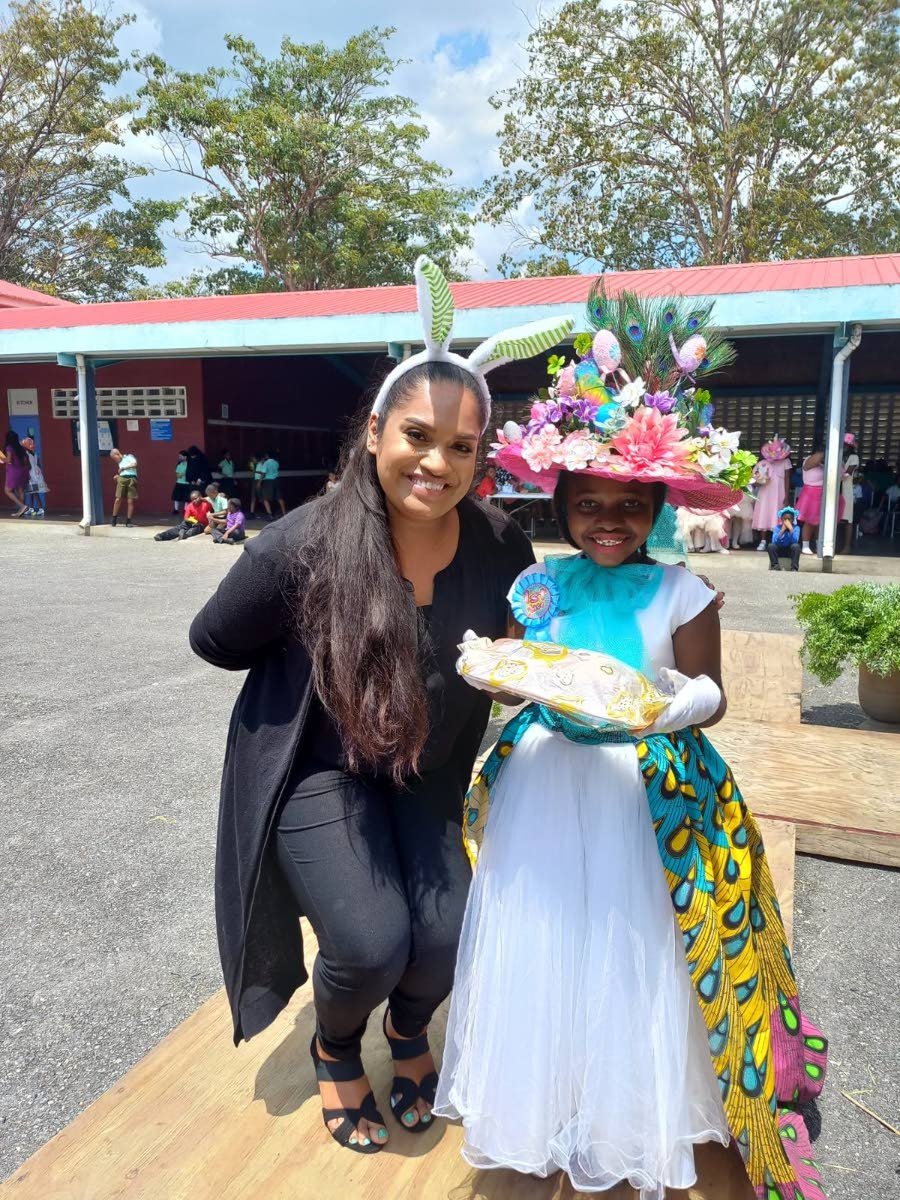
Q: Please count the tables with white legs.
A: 1